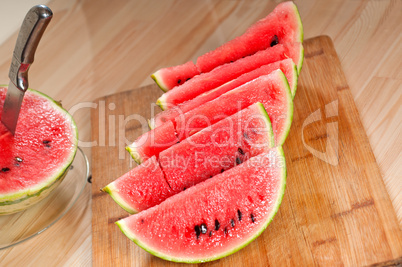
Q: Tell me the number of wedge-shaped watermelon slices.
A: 6